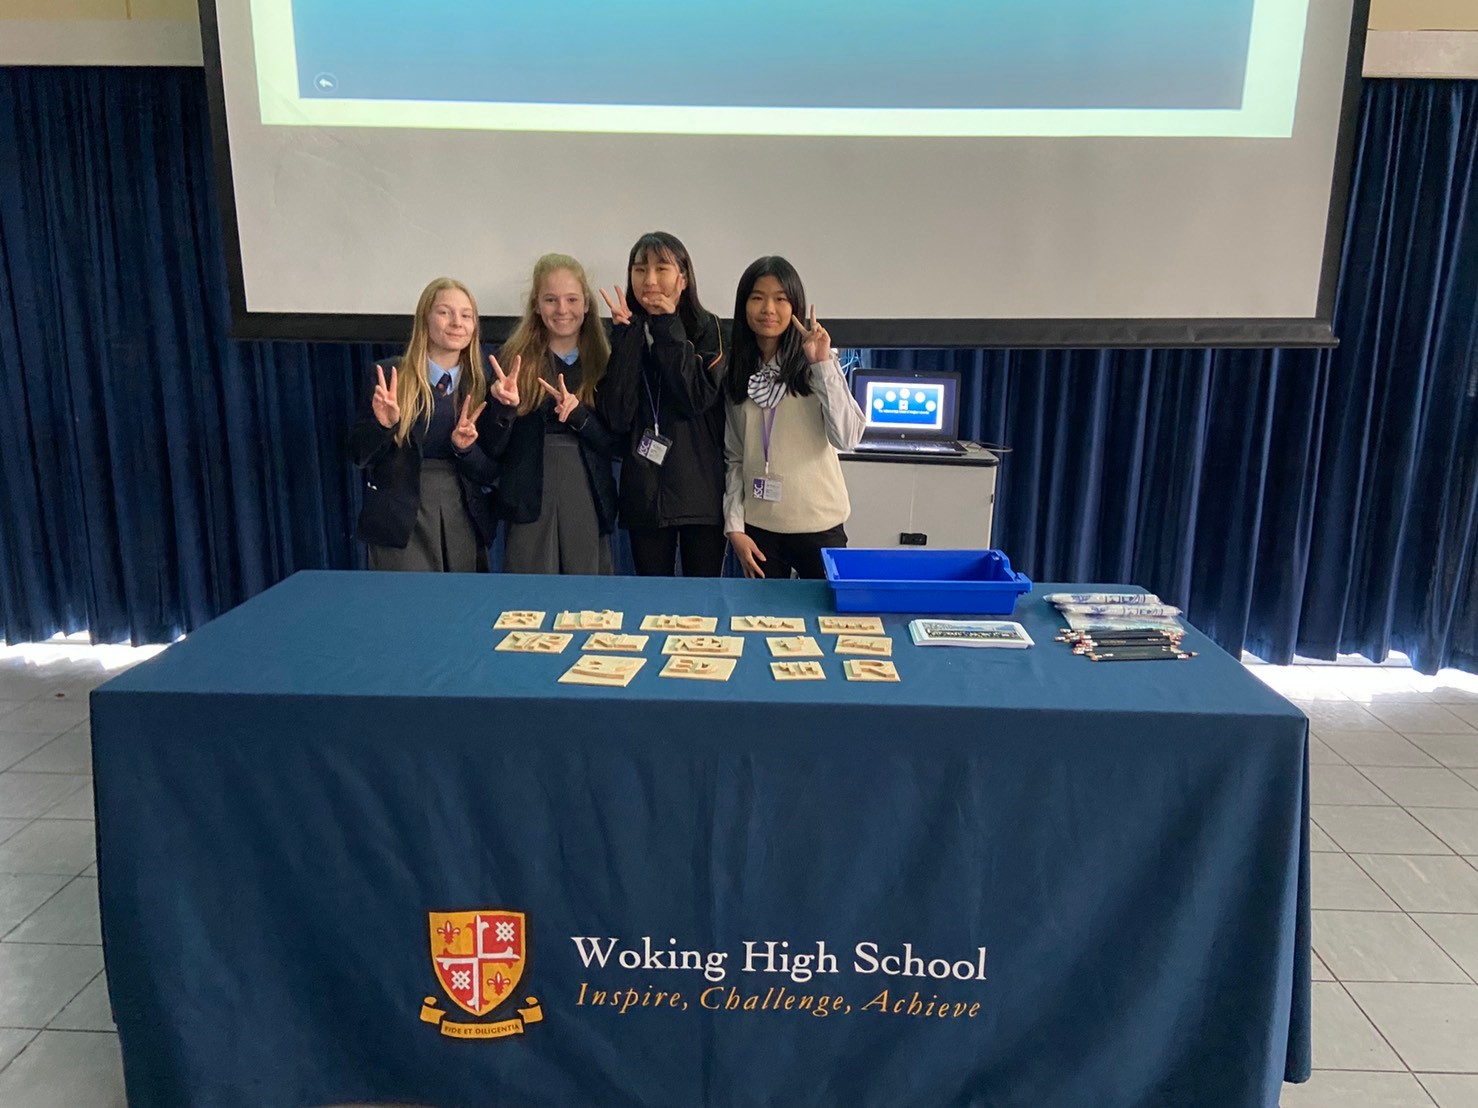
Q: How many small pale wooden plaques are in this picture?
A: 14